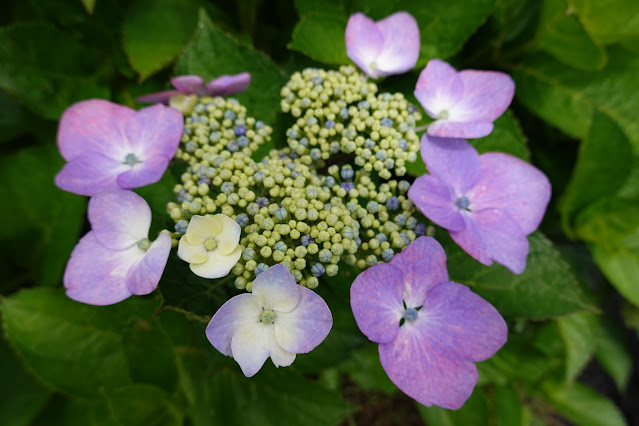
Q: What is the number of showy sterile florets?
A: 9